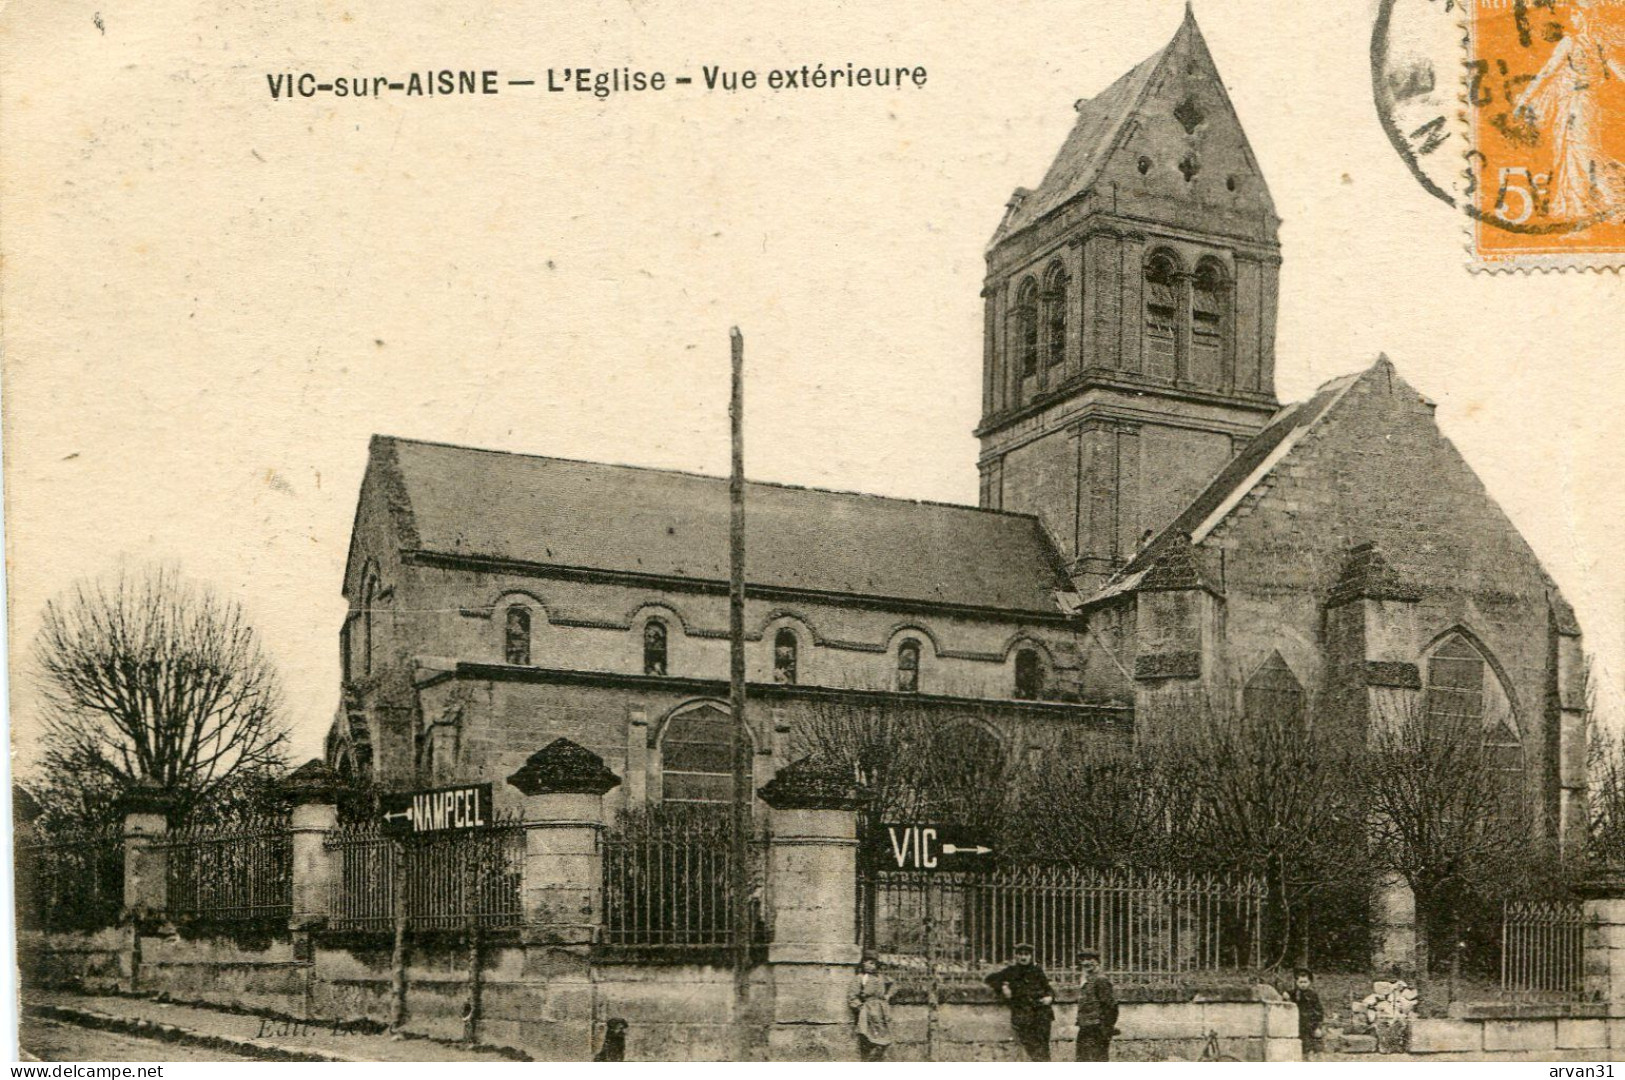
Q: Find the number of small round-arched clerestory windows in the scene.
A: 5